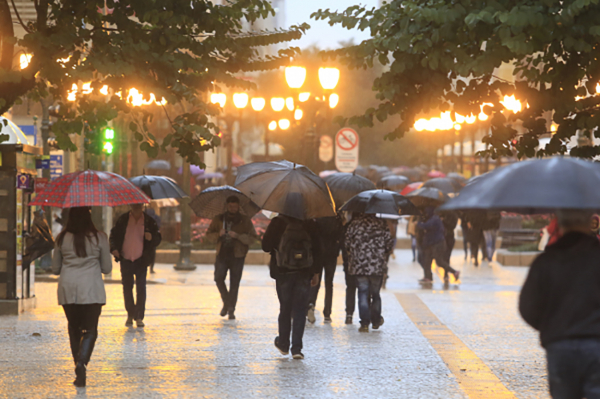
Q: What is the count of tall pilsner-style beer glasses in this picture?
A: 0